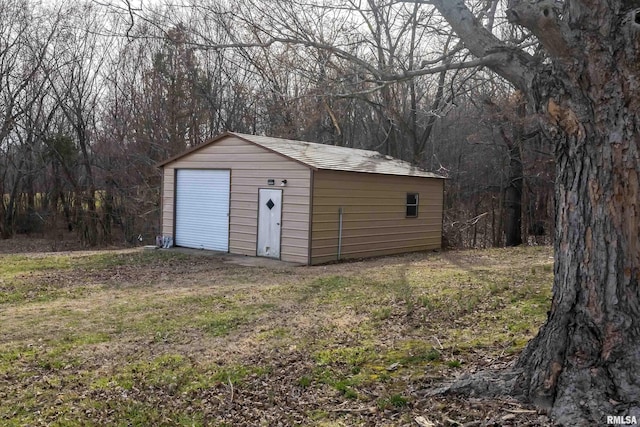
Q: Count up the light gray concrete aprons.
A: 1